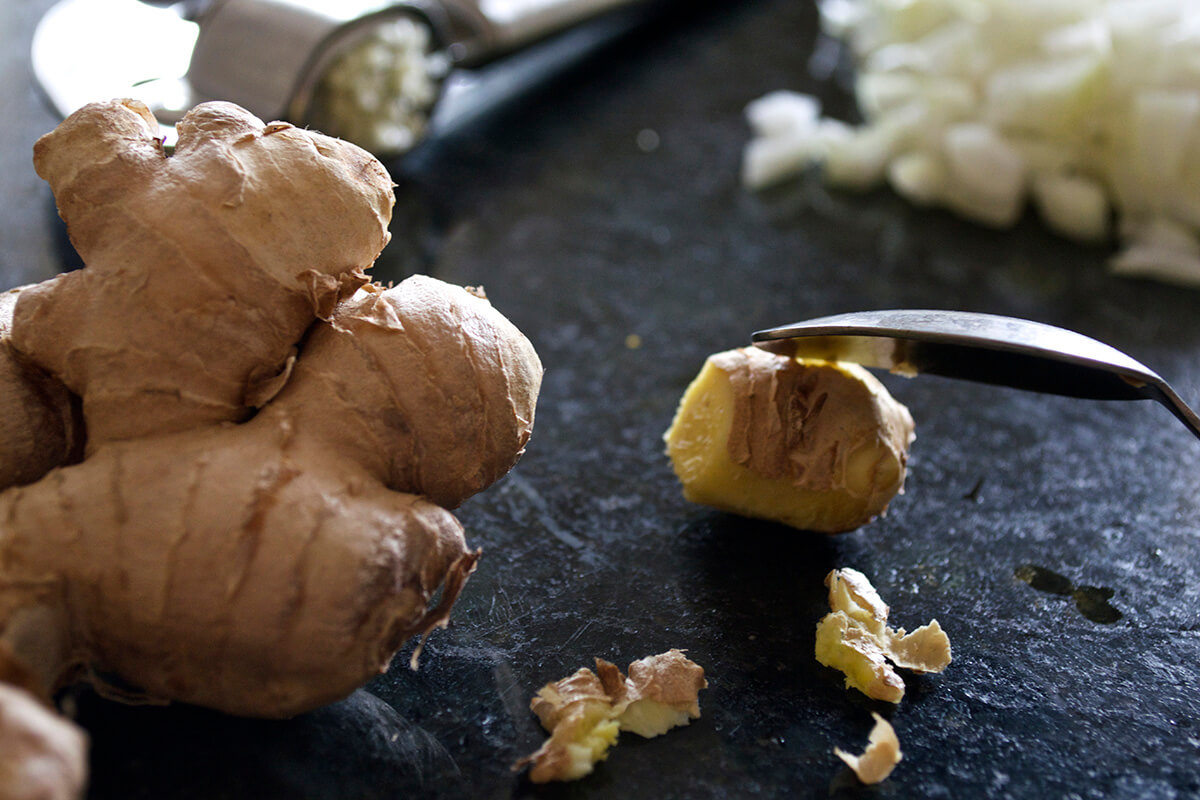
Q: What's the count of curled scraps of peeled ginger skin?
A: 3